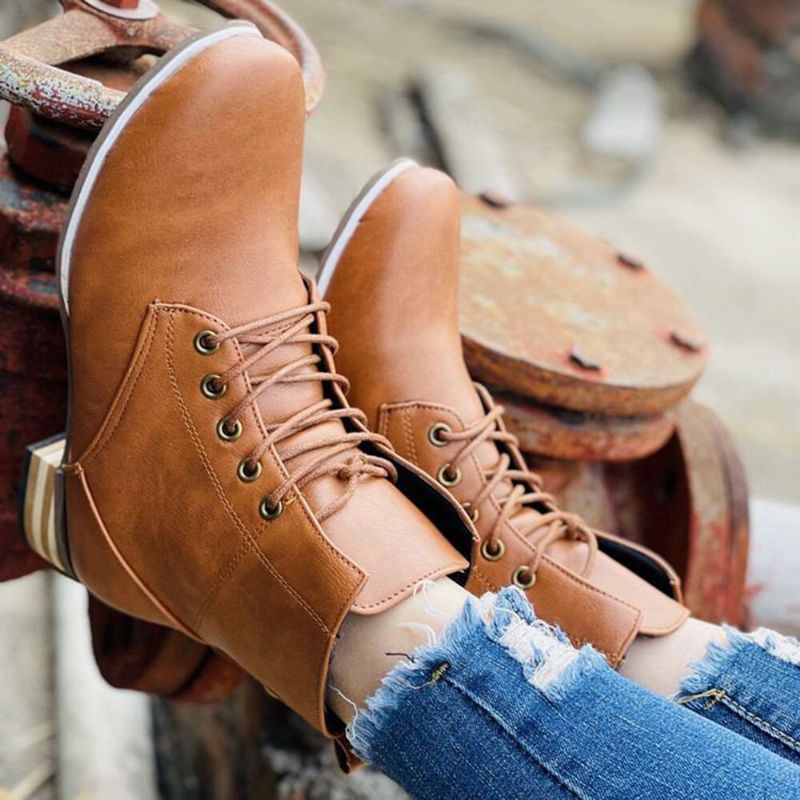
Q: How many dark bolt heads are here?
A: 4